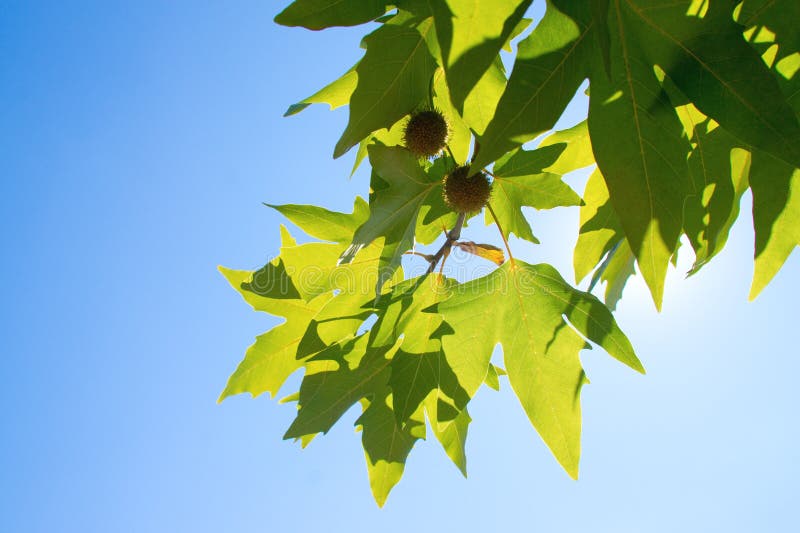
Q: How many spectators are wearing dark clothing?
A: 0